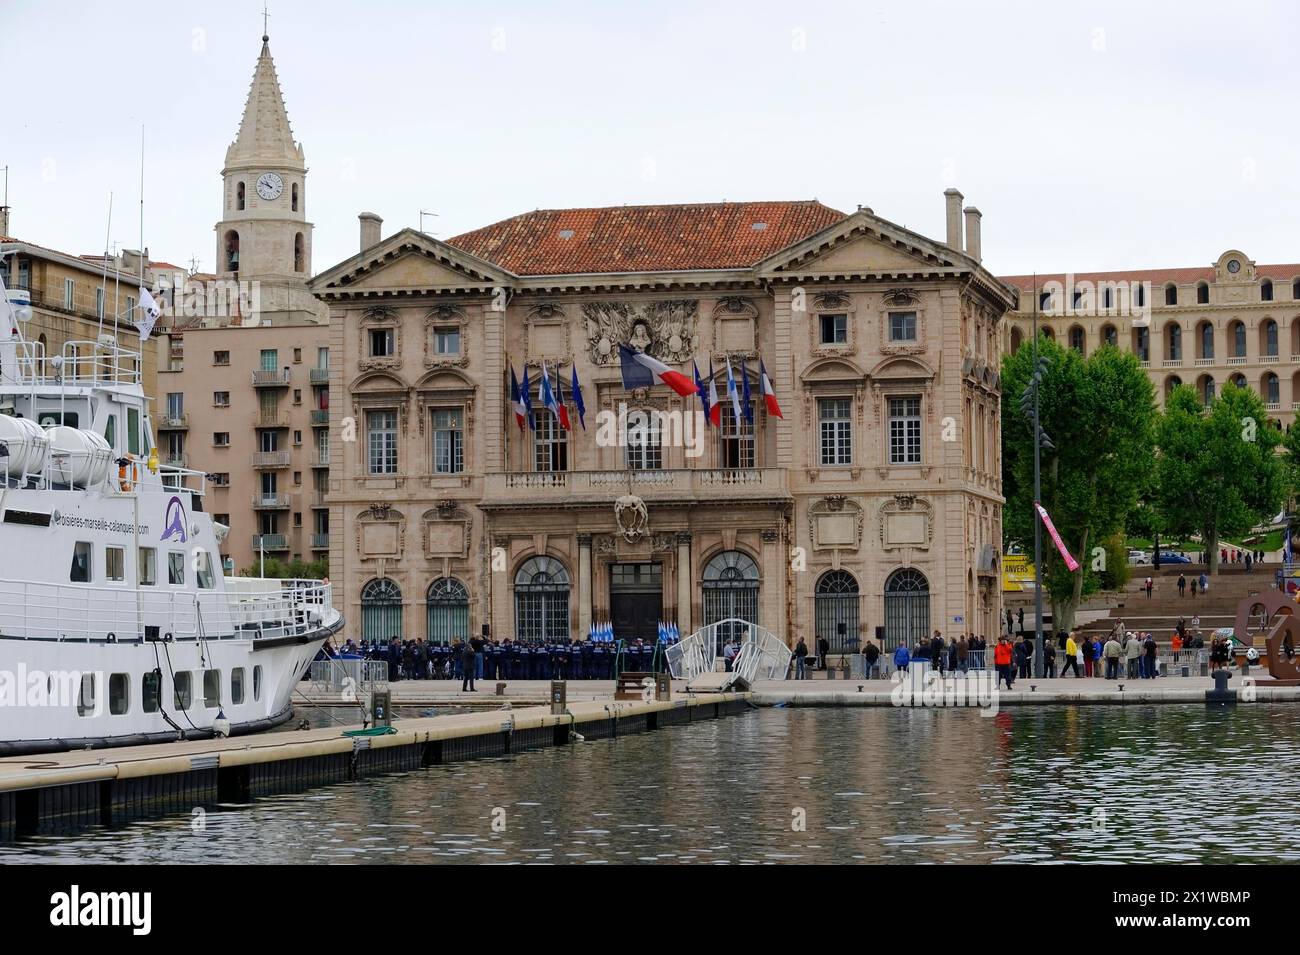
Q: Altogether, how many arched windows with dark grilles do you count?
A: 6